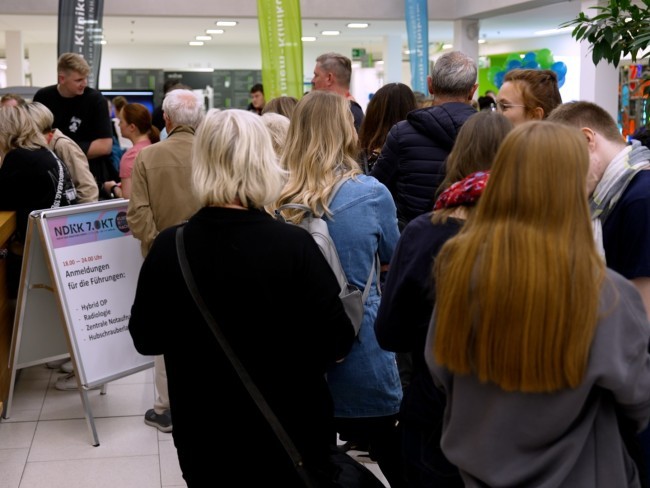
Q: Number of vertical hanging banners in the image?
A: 3